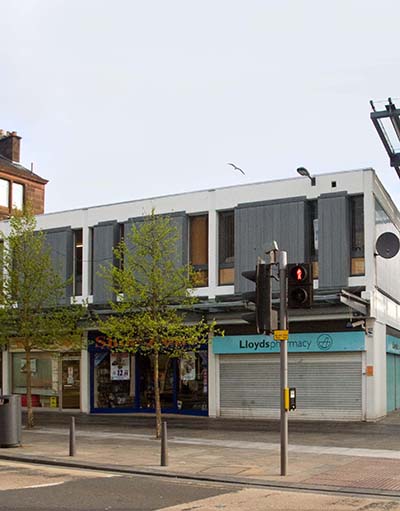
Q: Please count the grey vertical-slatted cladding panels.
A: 5